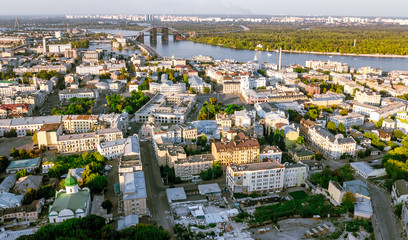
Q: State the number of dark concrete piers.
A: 4